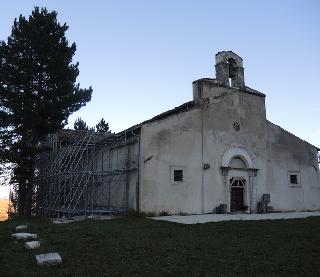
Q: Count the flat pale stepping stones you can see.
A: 4